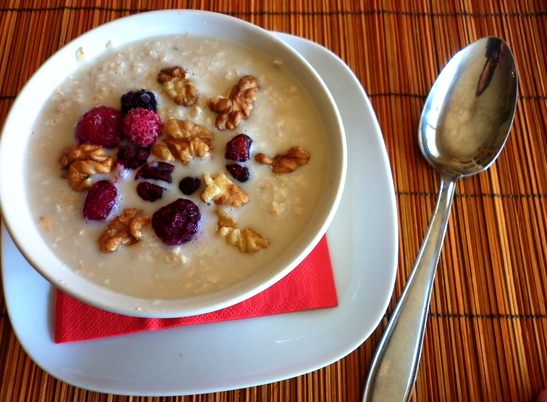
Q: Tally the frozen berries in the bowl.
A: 11